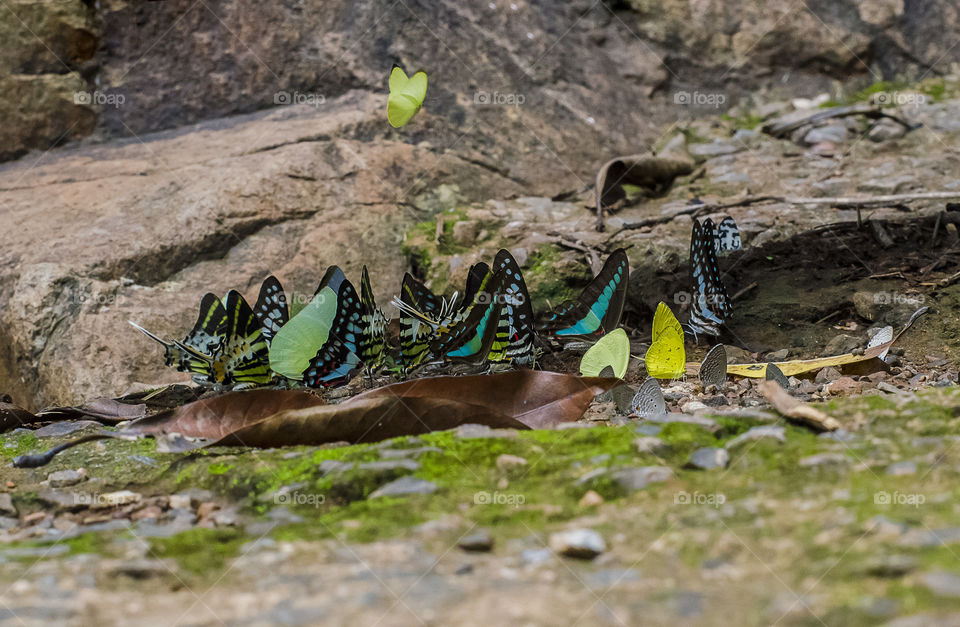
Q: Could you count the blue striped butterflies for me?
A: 2